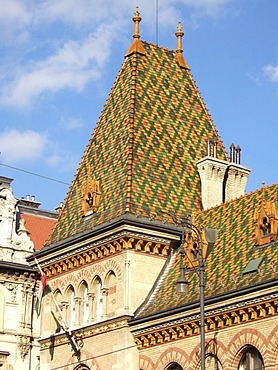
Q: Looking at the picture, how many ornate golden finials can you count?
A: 2